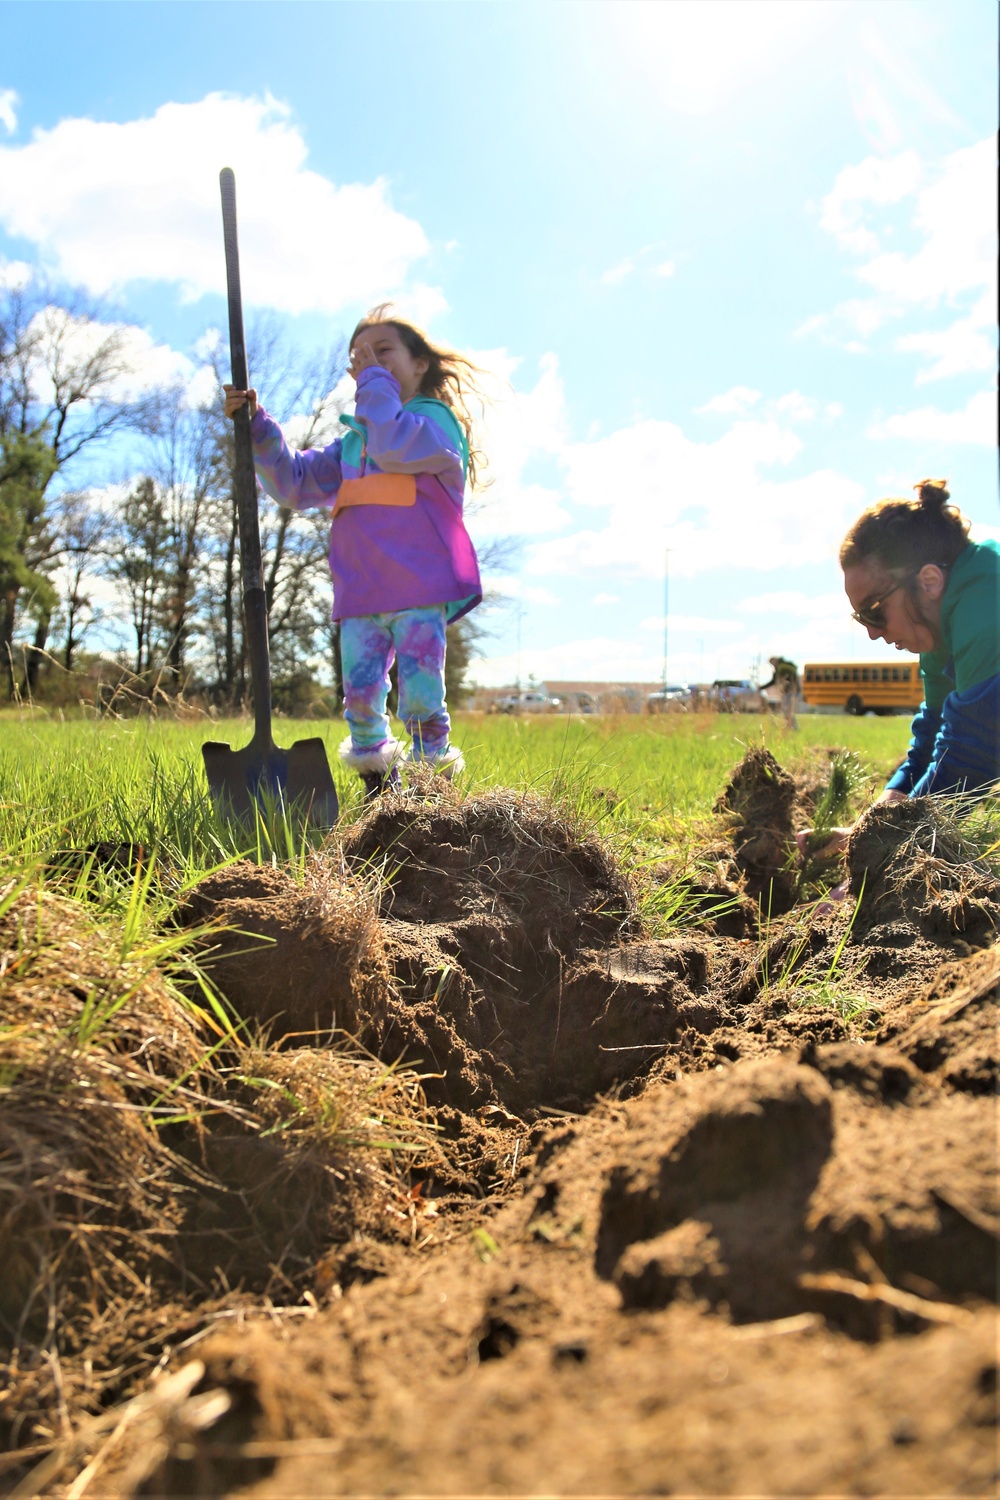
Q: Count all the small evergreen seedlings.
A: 1